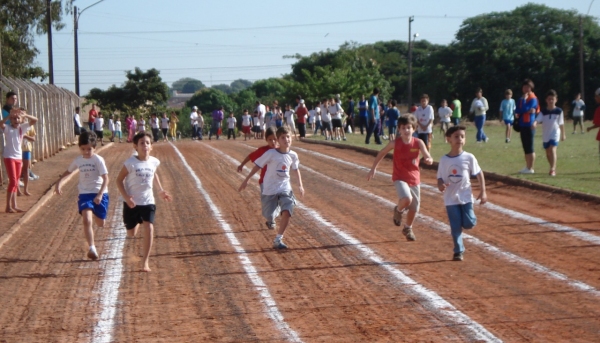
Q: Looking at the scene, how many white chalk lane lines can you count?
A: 5